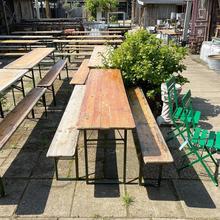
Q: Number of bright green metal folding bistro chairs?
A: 2